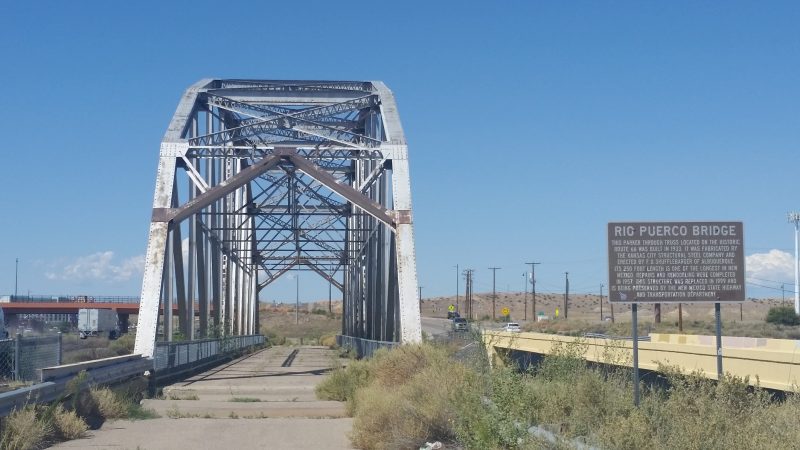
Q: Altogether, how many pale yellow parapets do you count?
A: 2